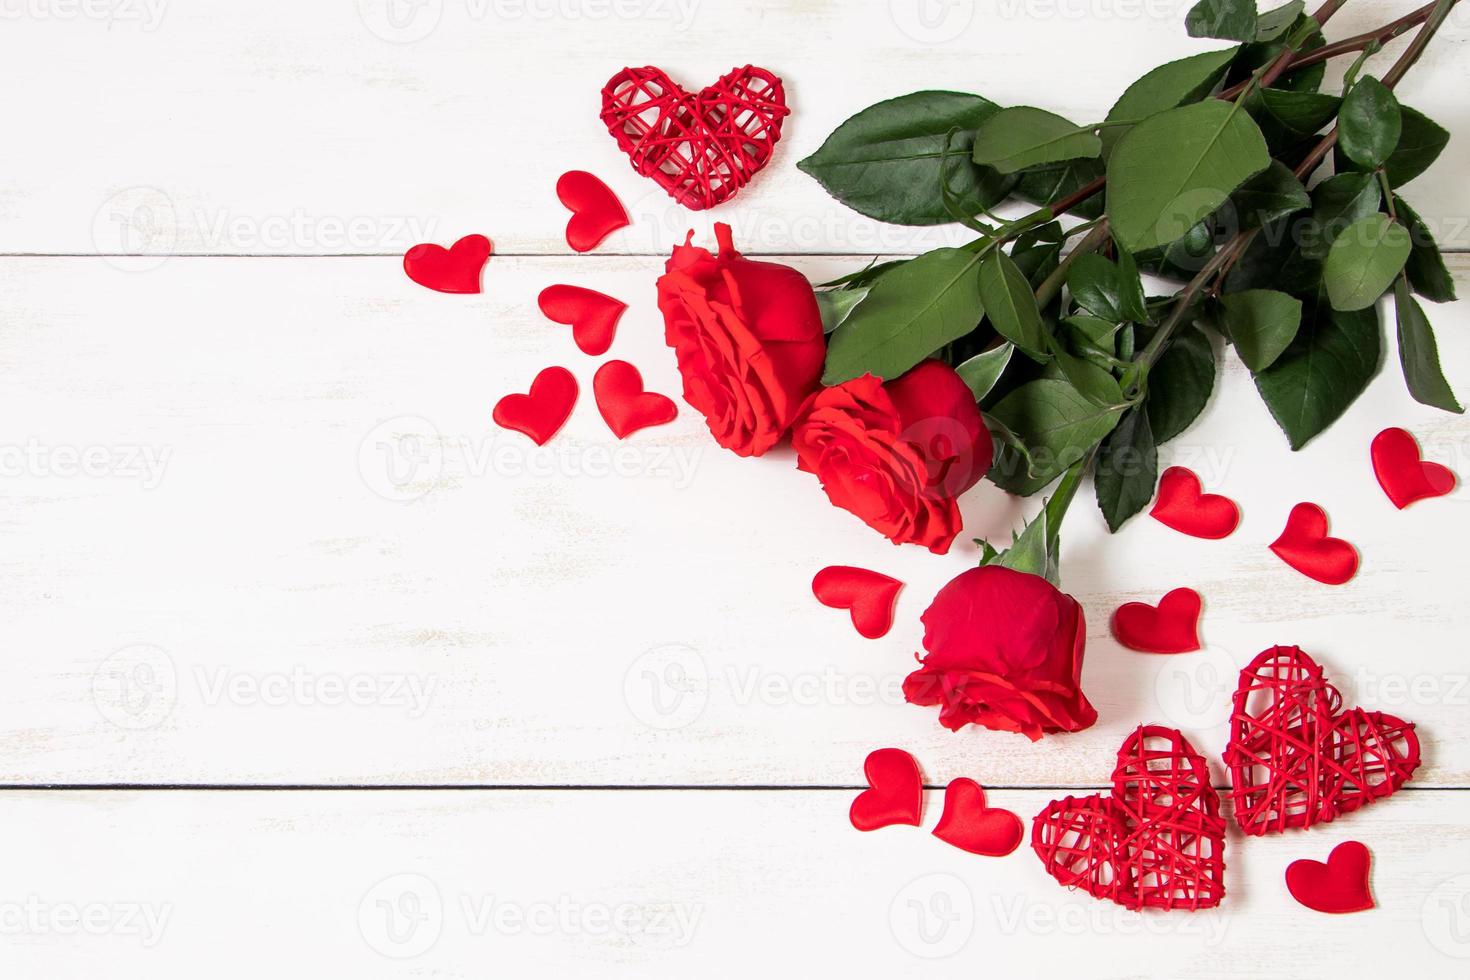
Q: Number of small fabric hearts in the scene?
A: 13